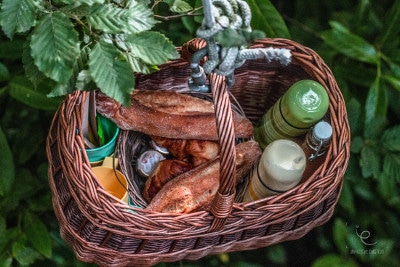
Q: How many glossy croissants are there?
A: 2